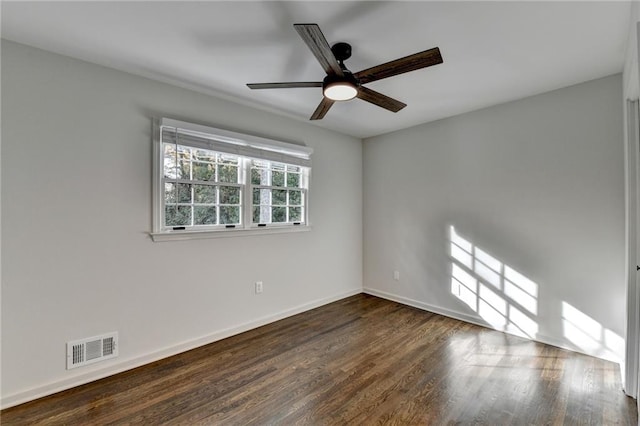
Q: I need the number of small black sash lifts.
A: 4